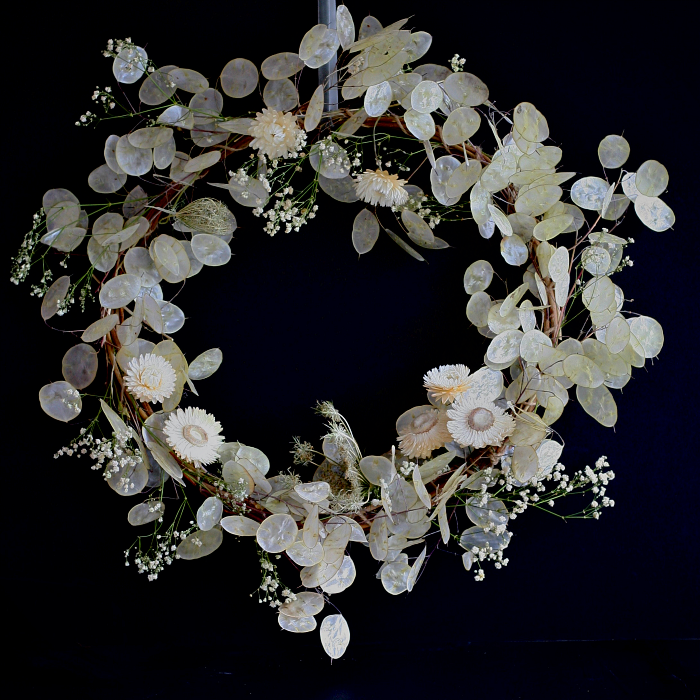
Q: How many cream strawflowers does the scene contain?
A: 7